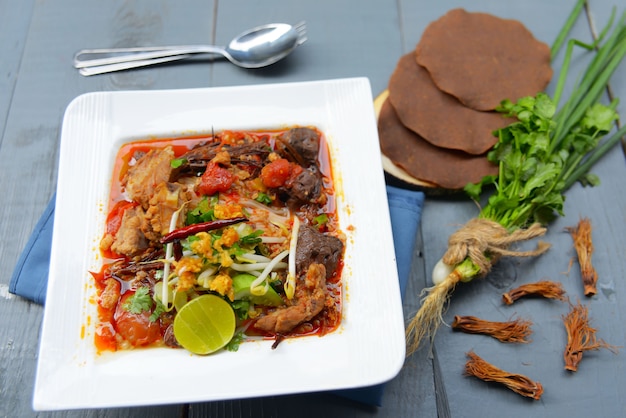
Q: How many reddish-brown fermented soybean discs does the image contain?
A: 3